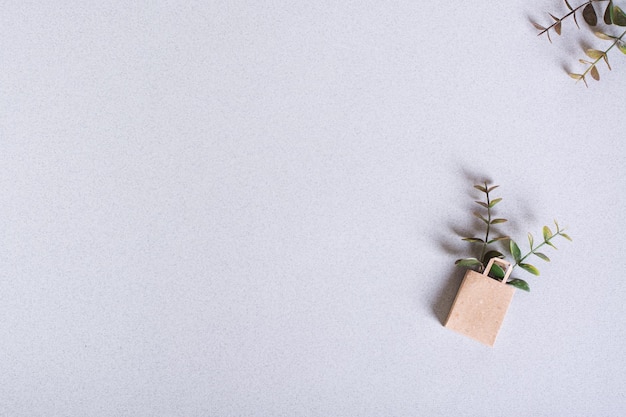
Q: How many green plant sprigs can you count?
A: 4